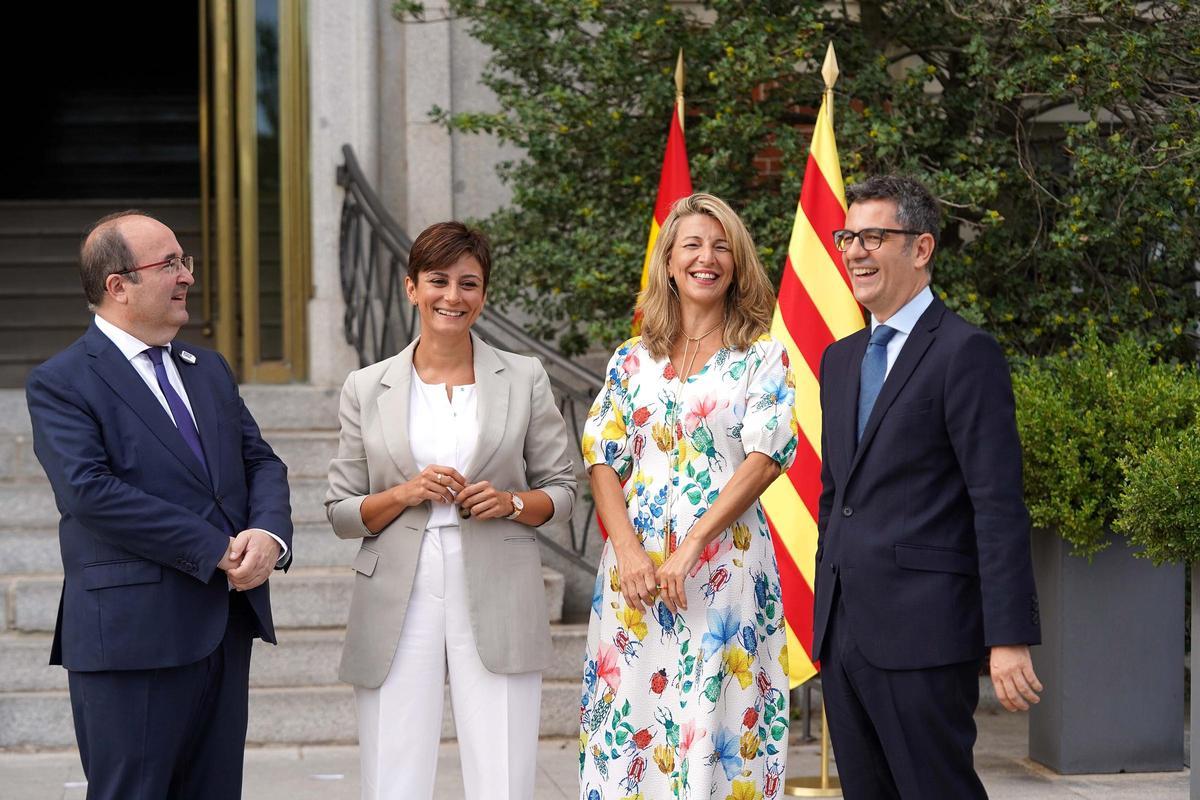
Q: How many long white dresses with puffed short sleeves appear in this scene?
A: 1